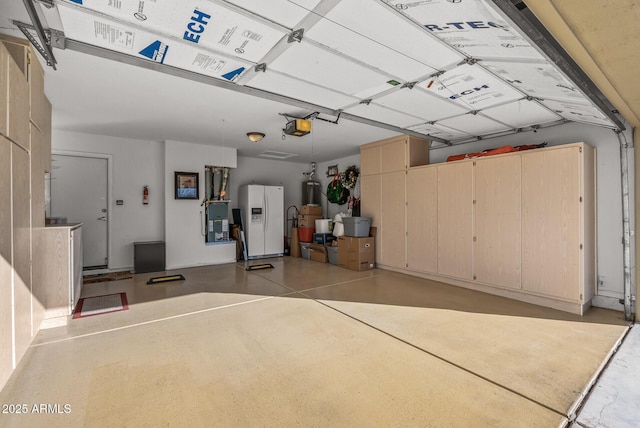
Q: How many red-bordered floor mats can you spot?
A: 1